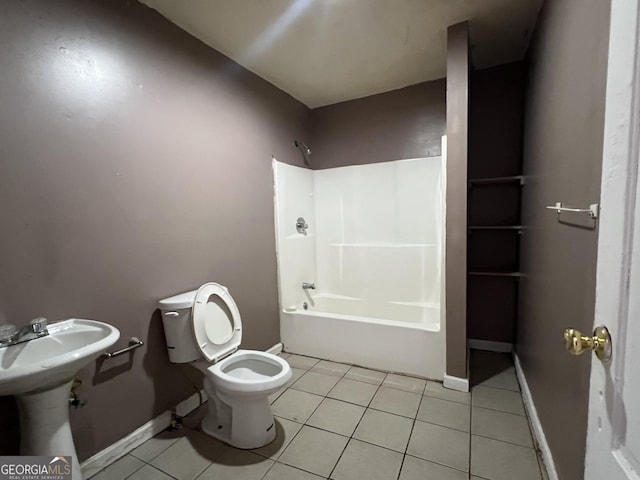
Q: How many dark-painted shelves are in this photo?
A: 3